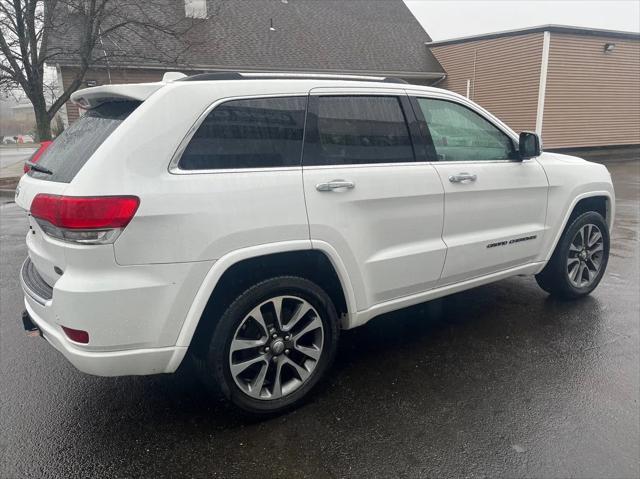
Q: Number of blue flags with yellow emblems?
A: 0